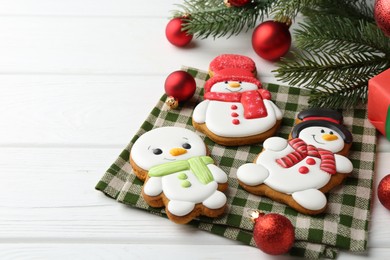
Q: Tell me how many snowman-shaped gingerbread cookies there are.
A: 3